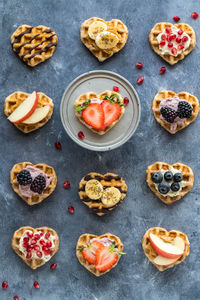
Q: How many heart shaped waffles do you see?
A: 12